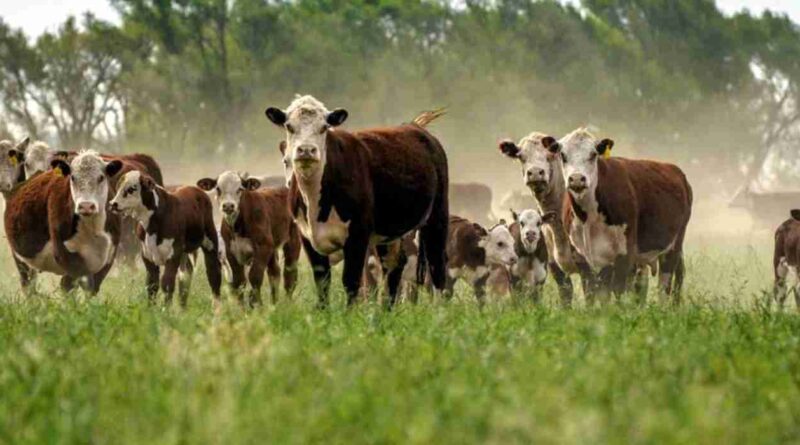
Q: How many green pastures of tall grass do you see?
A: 1